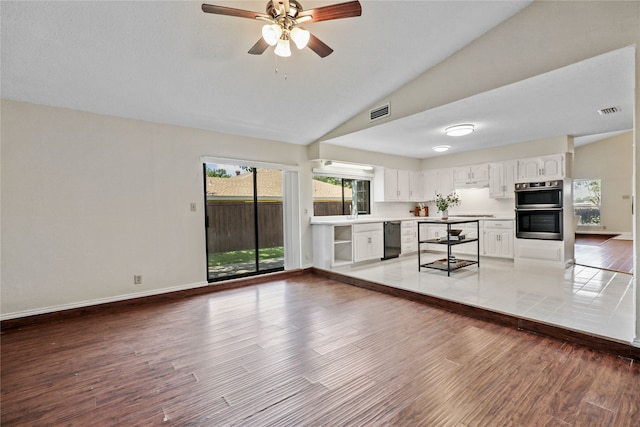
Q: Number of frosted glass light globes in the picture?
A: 3